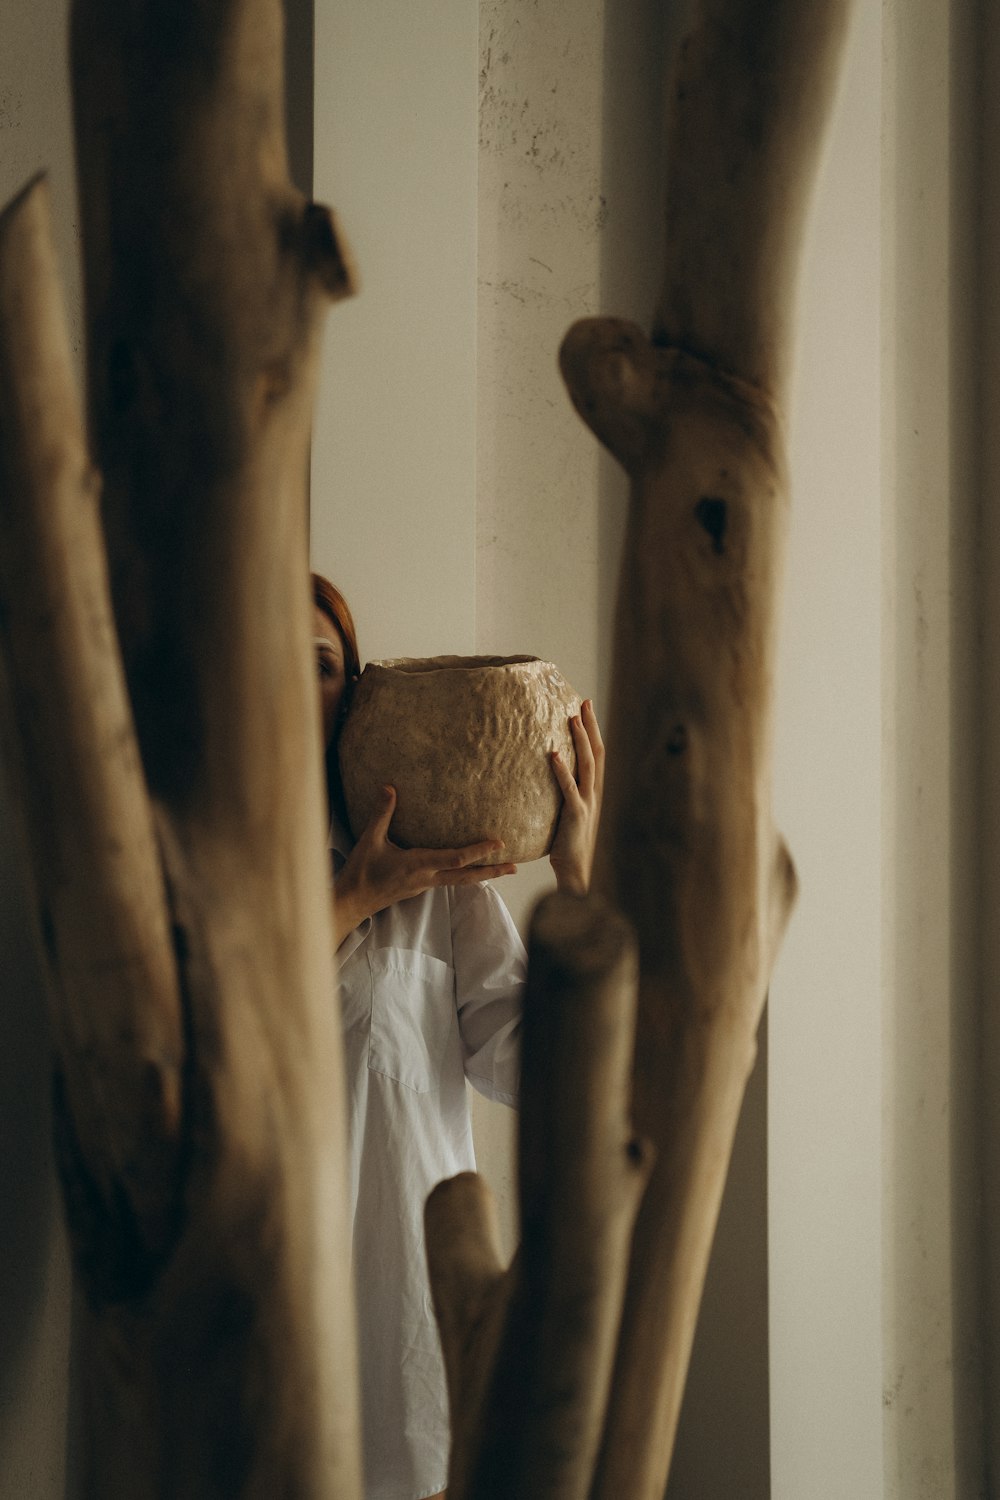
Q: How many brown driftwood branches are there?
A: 5